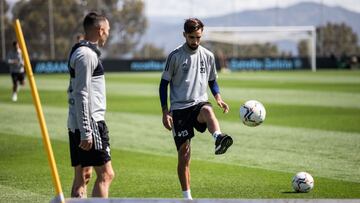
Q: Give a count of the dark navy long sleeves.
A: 2